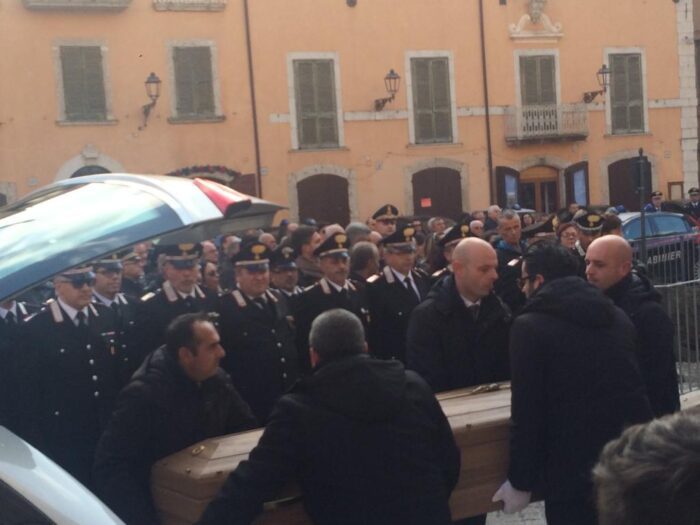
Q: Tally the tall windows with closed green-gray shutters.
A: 6